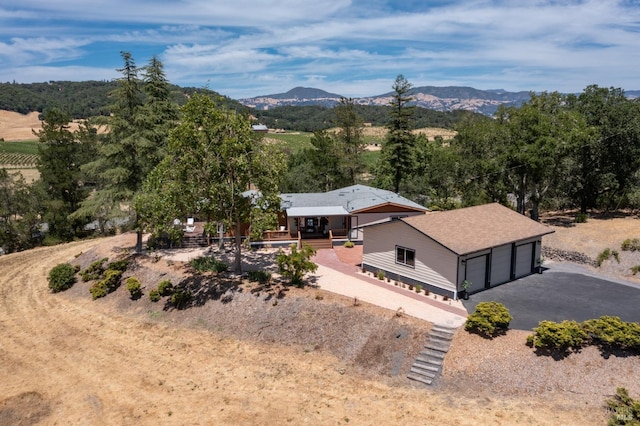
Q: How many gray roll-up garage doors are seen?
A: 3